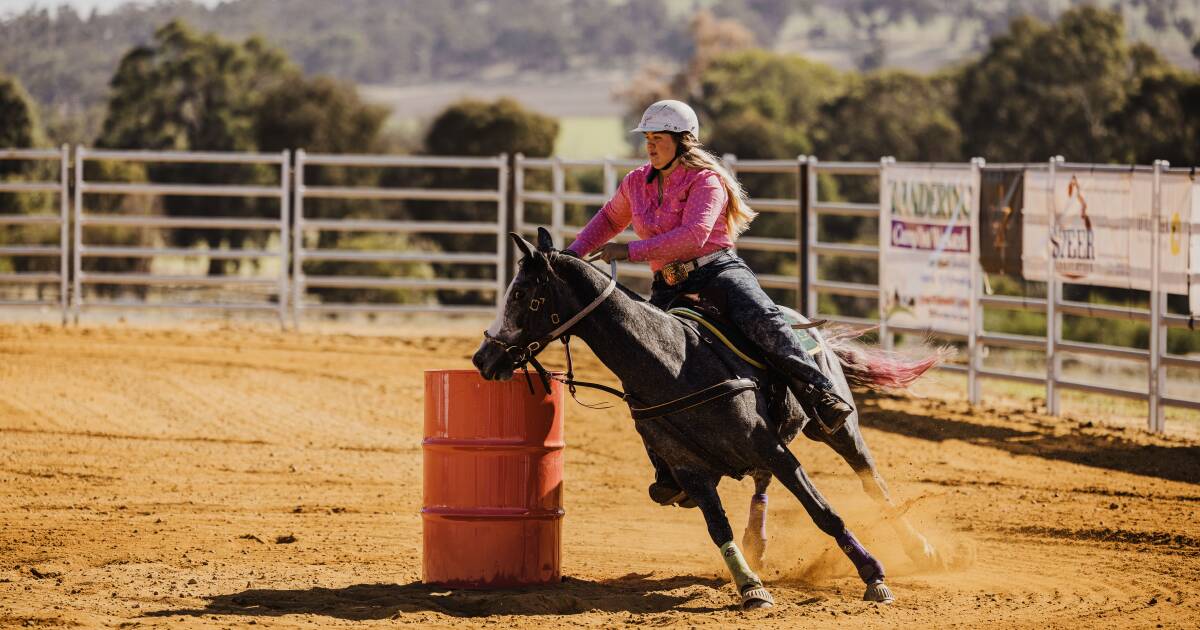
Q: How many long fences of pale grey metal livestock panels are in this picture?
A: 1